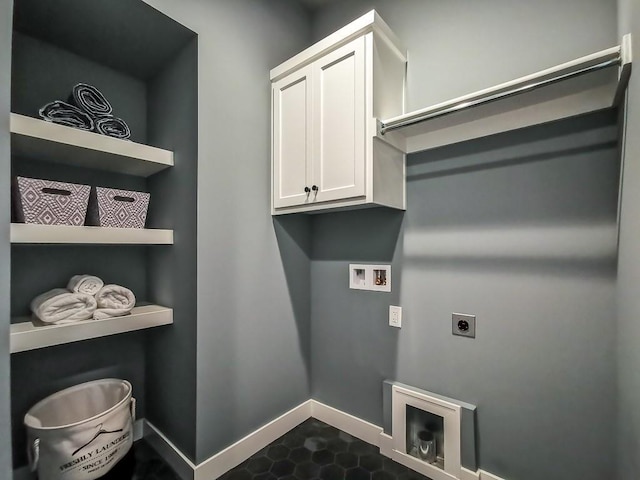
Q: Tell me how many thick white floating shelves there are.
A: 3